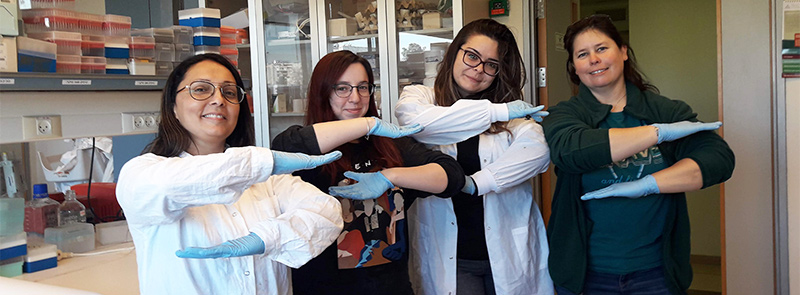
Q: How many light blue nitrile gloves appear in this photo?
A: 8